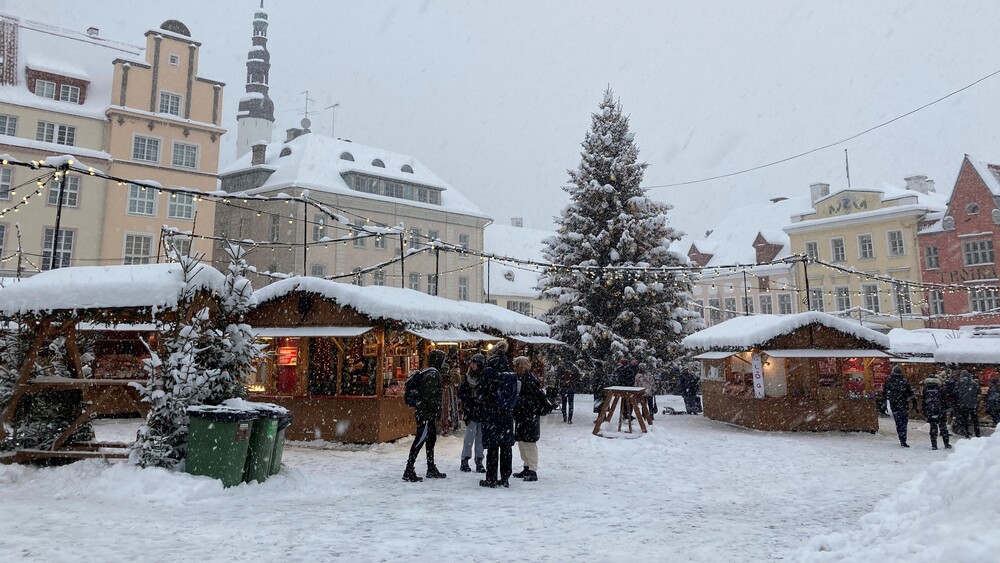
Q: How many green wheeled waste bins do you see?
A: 3